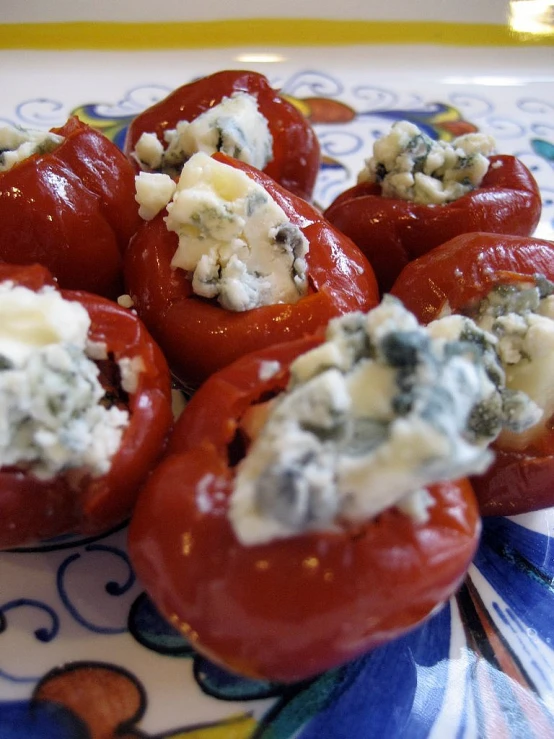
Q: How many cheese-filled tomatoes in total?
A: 7